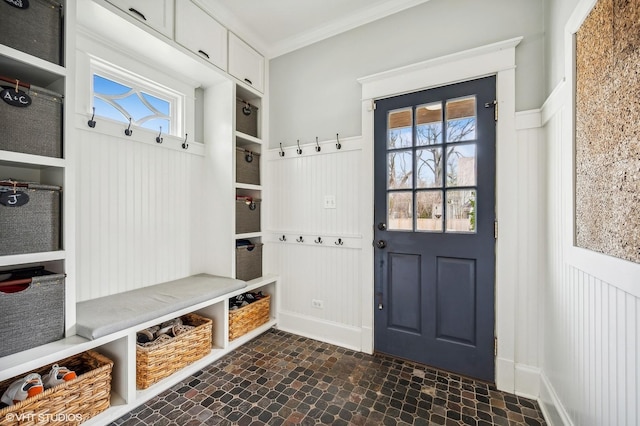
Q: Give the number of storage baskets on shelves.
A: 11